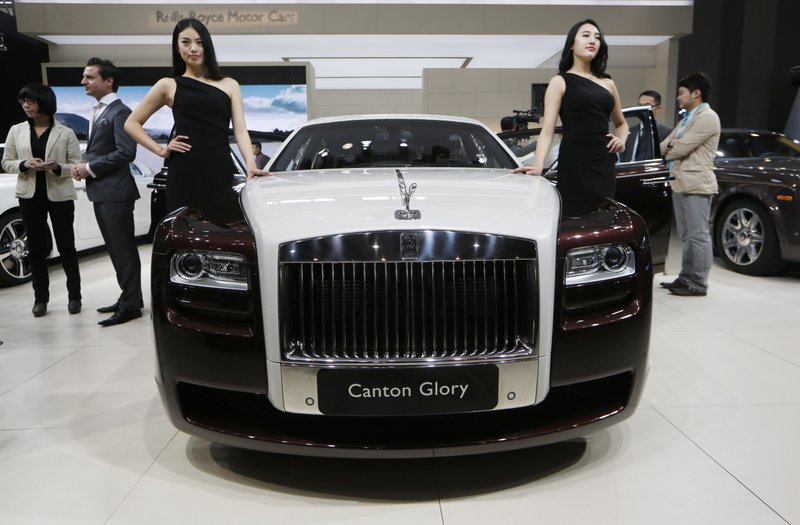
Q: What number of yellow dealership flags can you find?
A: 0